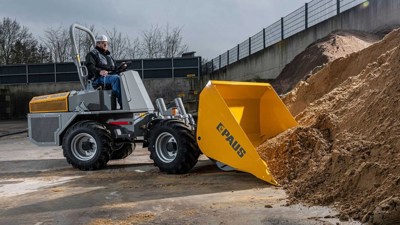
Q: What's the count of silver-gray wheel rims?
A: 2